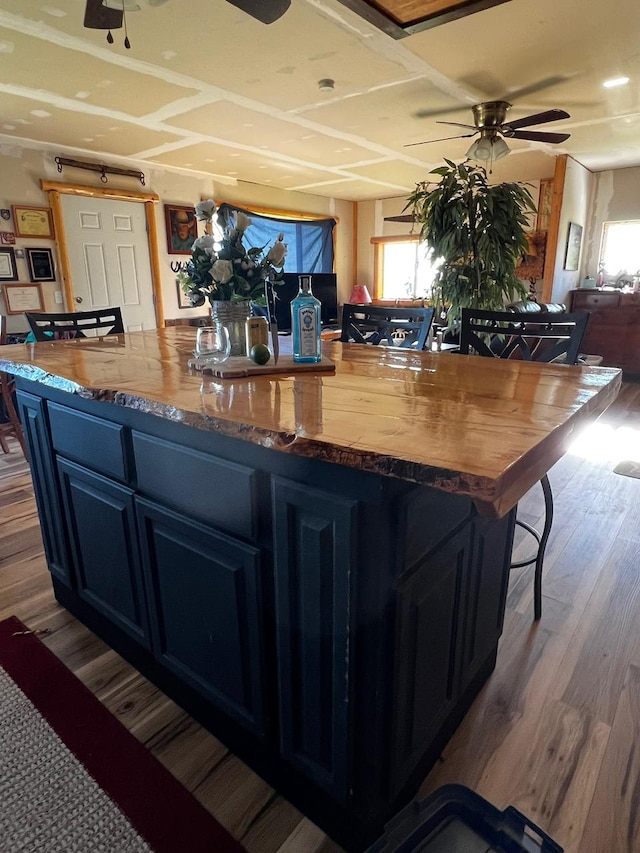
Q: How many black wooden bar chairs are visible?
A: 3